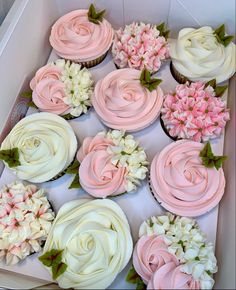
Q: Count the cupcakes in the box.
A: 12